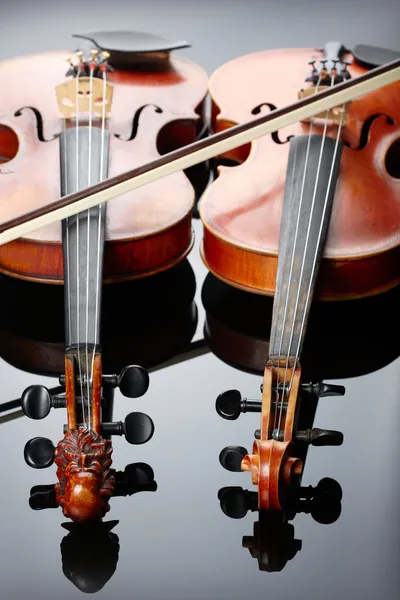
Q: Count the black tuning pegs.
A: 8